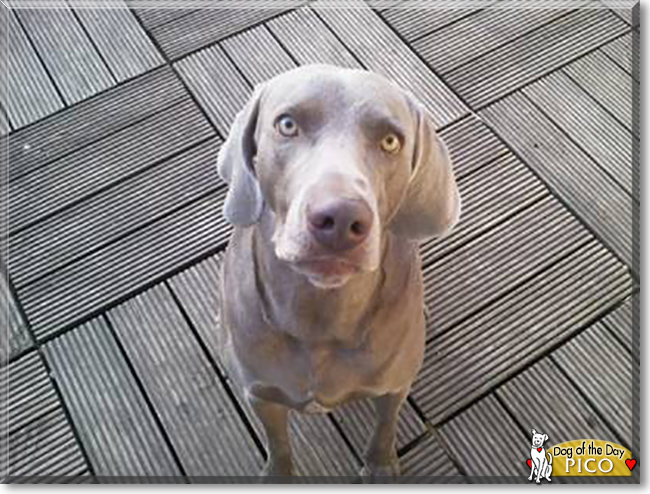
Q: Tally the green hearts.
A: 0